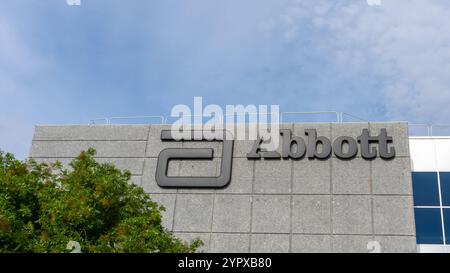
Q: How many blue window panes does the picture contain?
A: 4